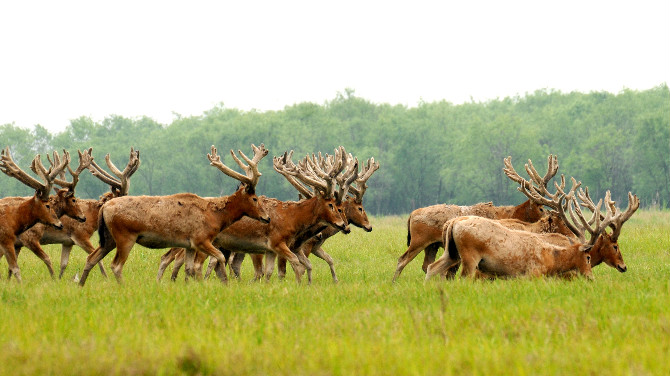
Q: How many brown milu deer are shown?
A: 11